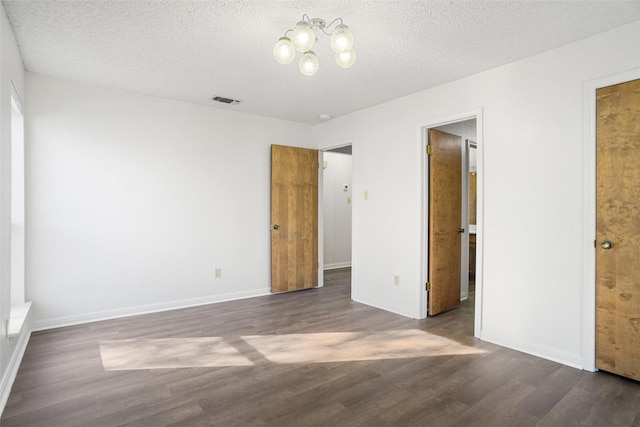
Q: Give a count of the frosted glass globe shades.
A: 5